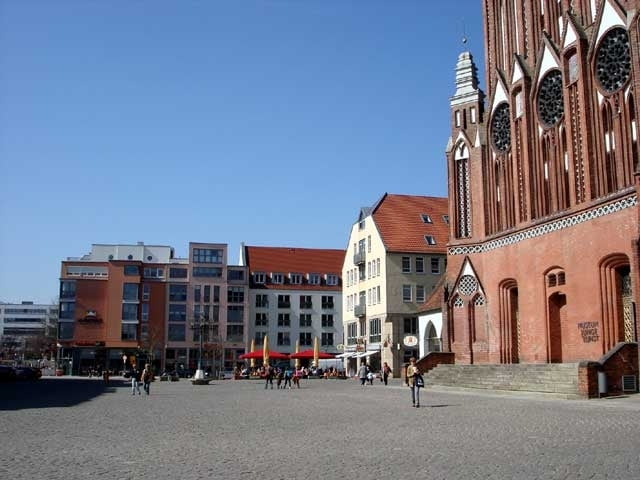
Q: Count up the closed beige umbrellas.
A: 4